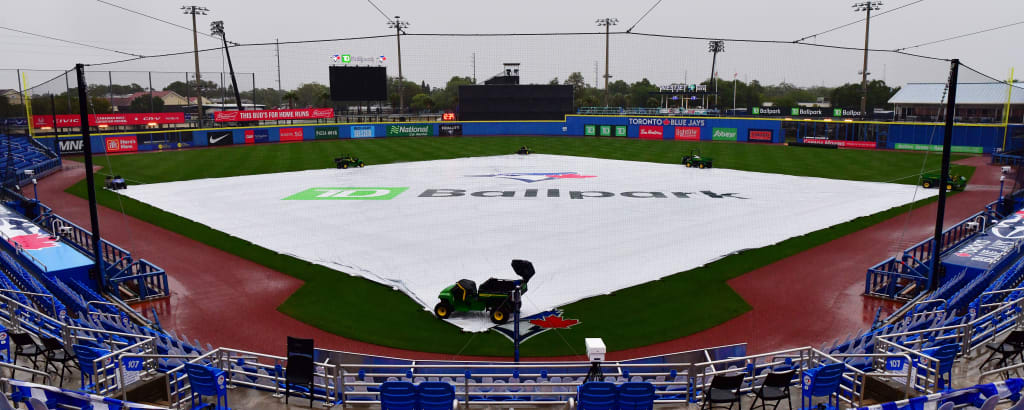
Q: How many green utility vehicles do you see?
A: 4